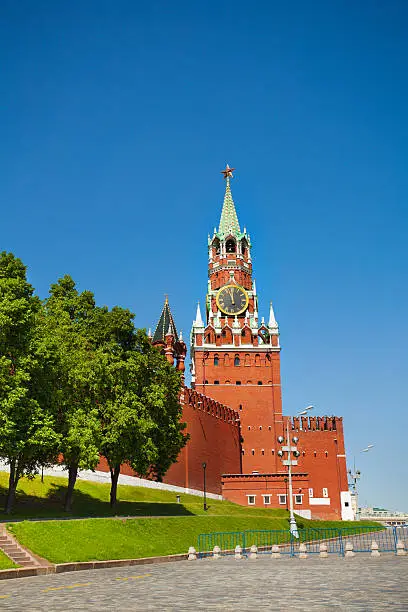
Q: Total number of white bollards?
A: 10